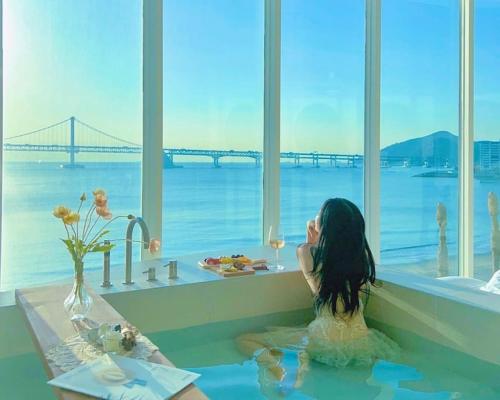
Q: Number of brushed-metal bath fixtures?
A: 4